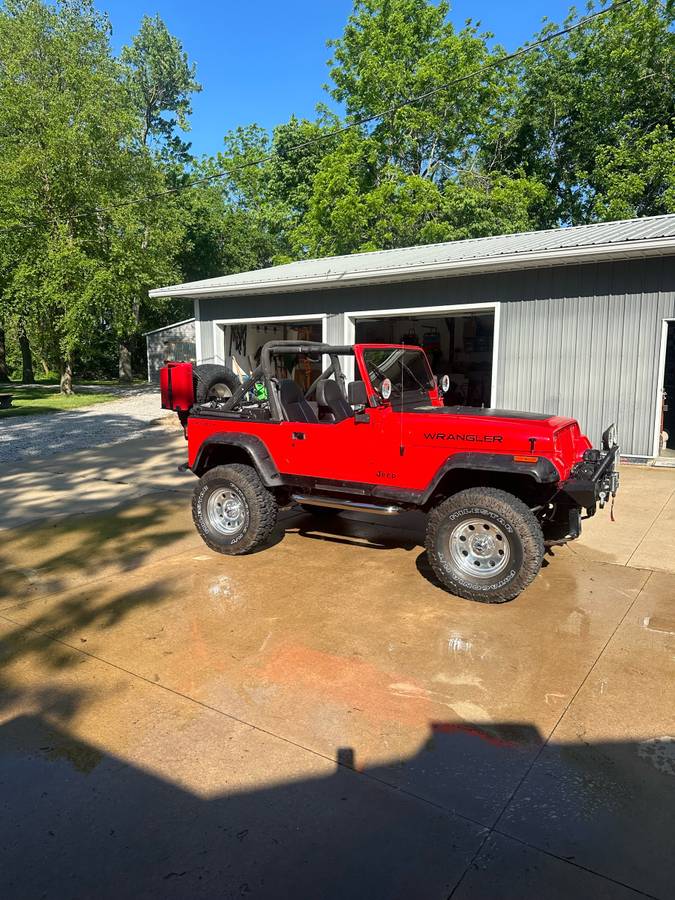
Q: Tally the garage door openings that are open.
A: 2